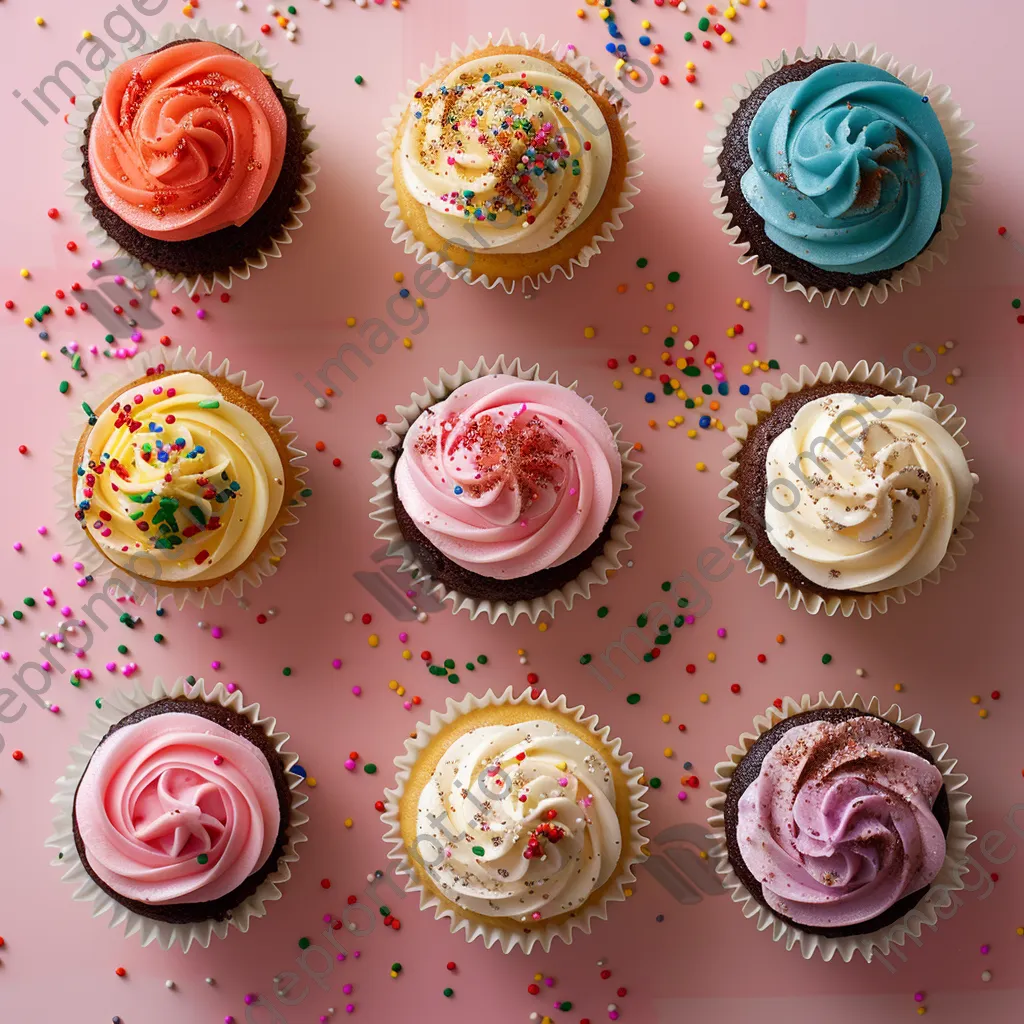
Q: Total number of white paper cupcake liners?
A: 9